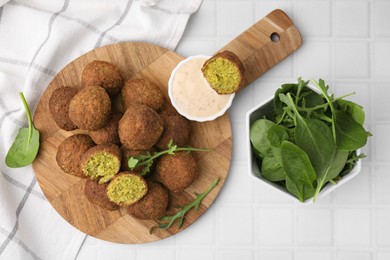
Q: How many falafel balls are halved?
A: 3